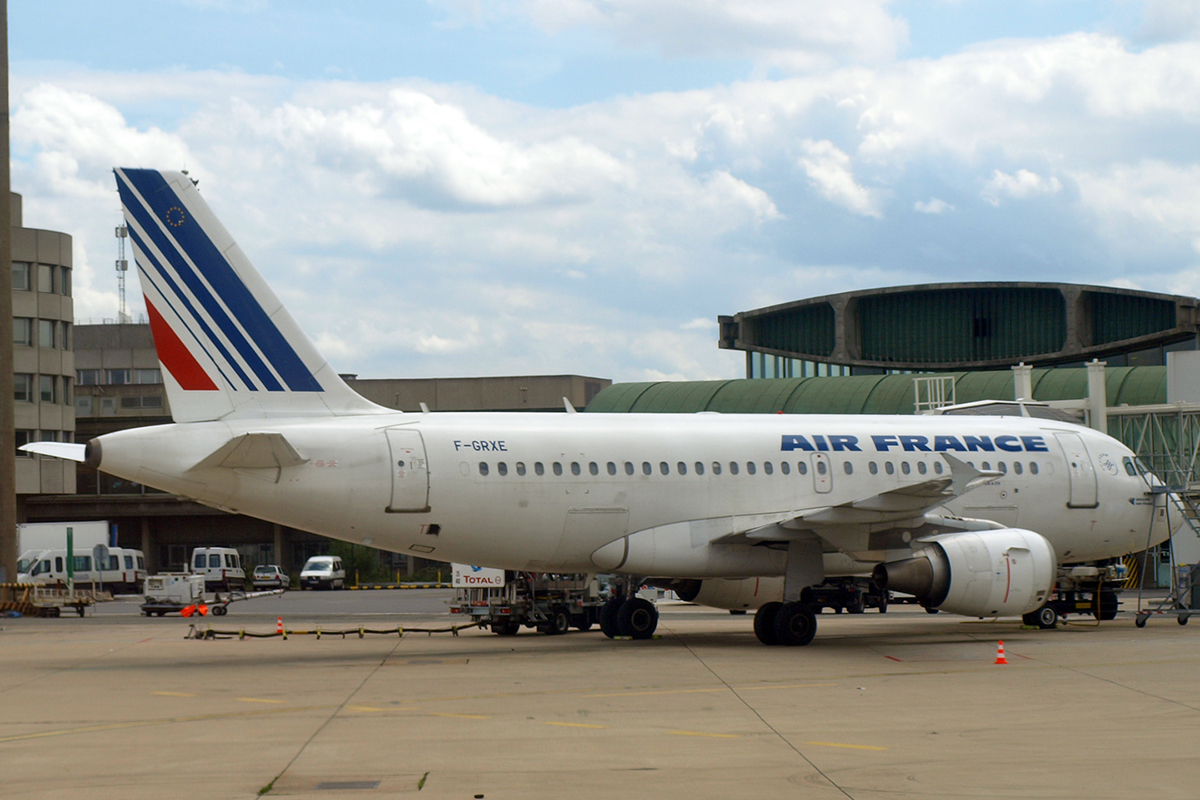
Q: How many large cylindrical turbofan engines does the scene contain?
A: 2